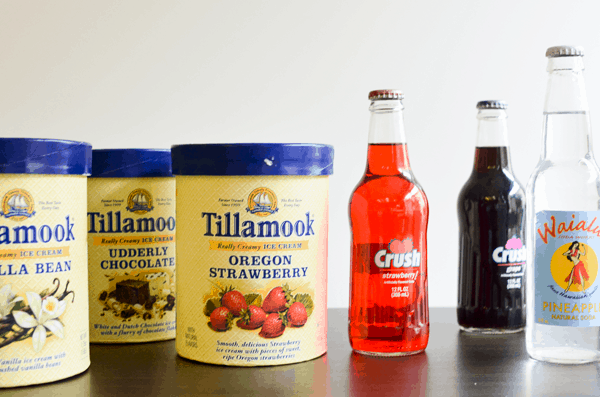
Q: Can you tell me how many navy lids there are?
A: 3